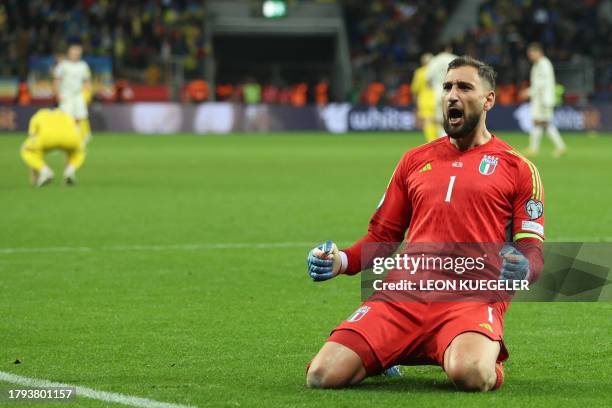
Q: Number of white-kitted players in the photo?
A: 3